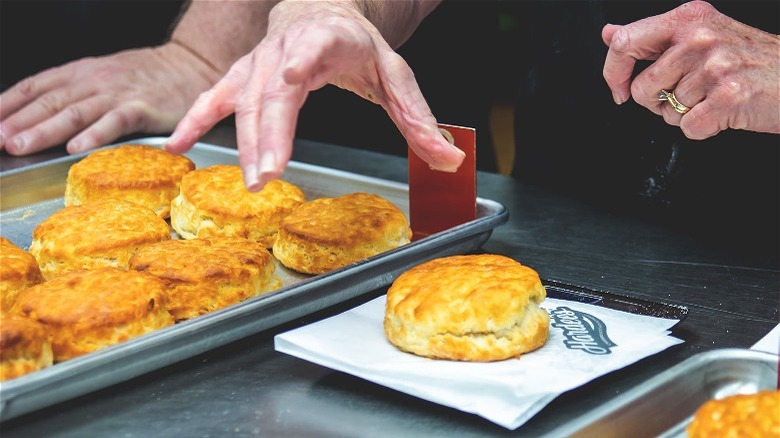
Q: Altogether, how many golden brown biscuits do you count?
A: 10